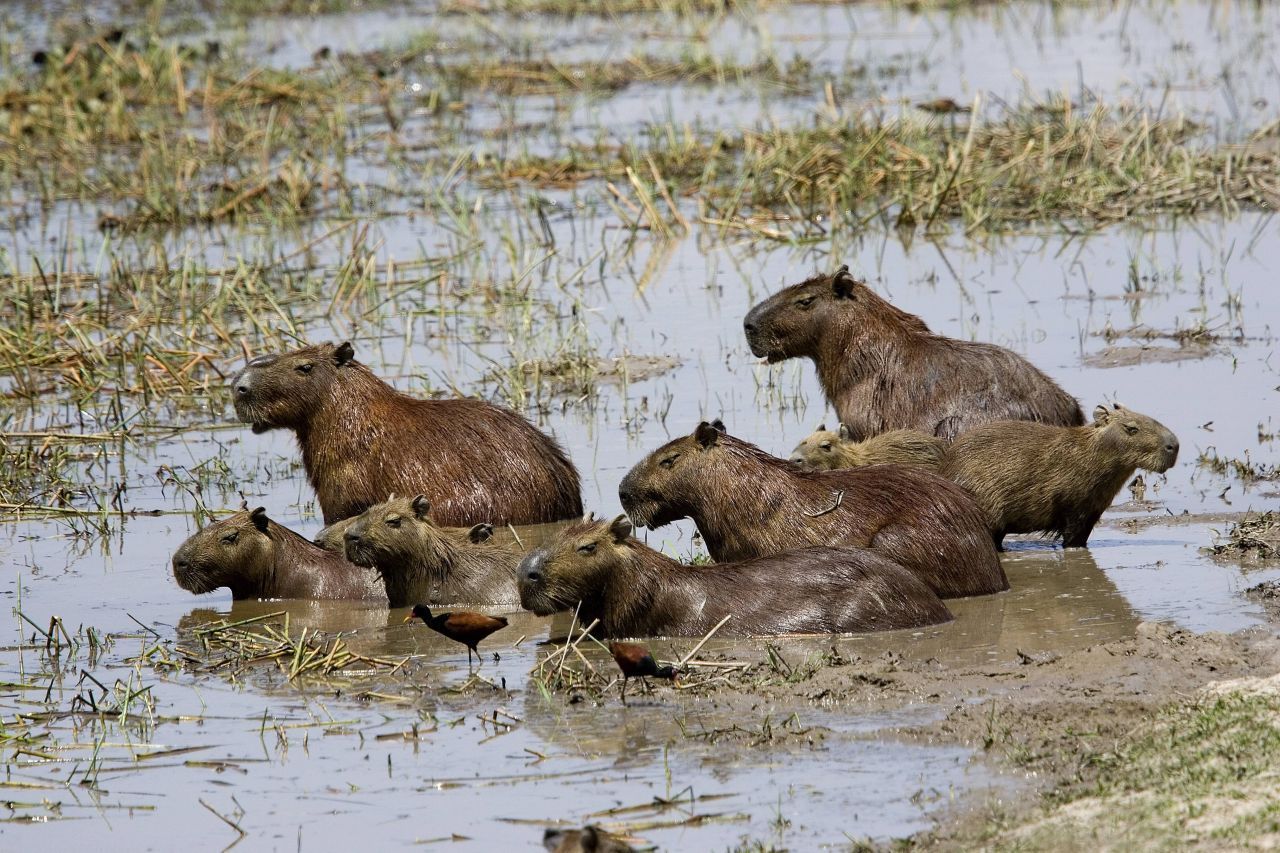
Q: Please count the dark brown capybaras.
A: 5